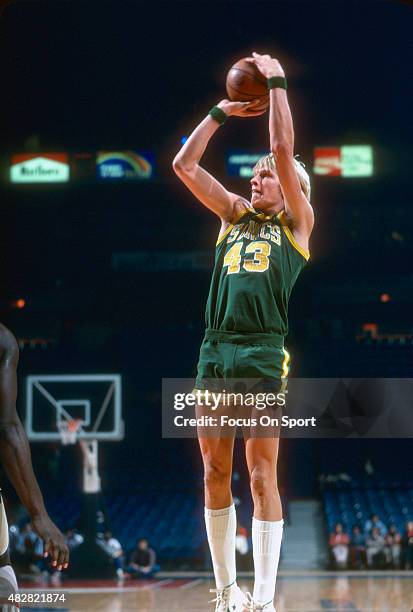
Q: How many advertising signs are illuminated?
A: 4